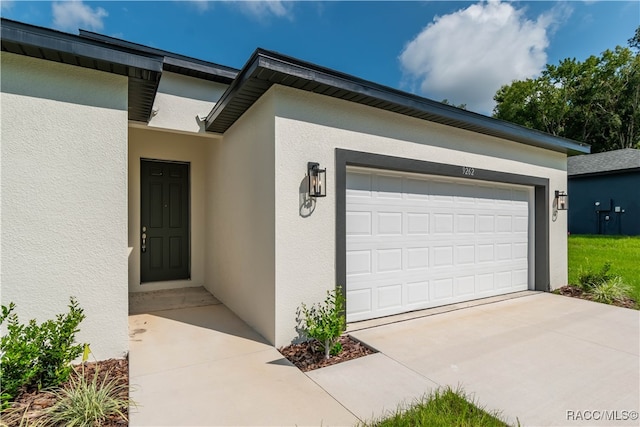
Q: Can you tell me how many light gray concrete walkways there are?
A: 1